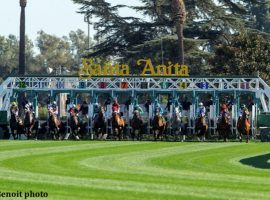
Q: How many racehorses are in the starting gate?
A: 12